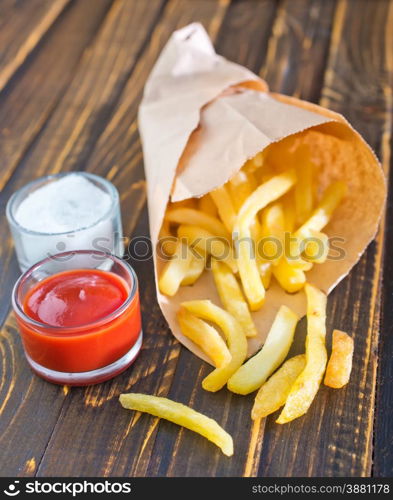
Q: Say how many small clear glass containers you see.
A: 2